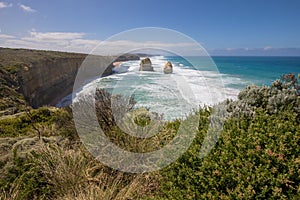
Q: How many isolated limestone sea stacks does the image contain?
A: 2